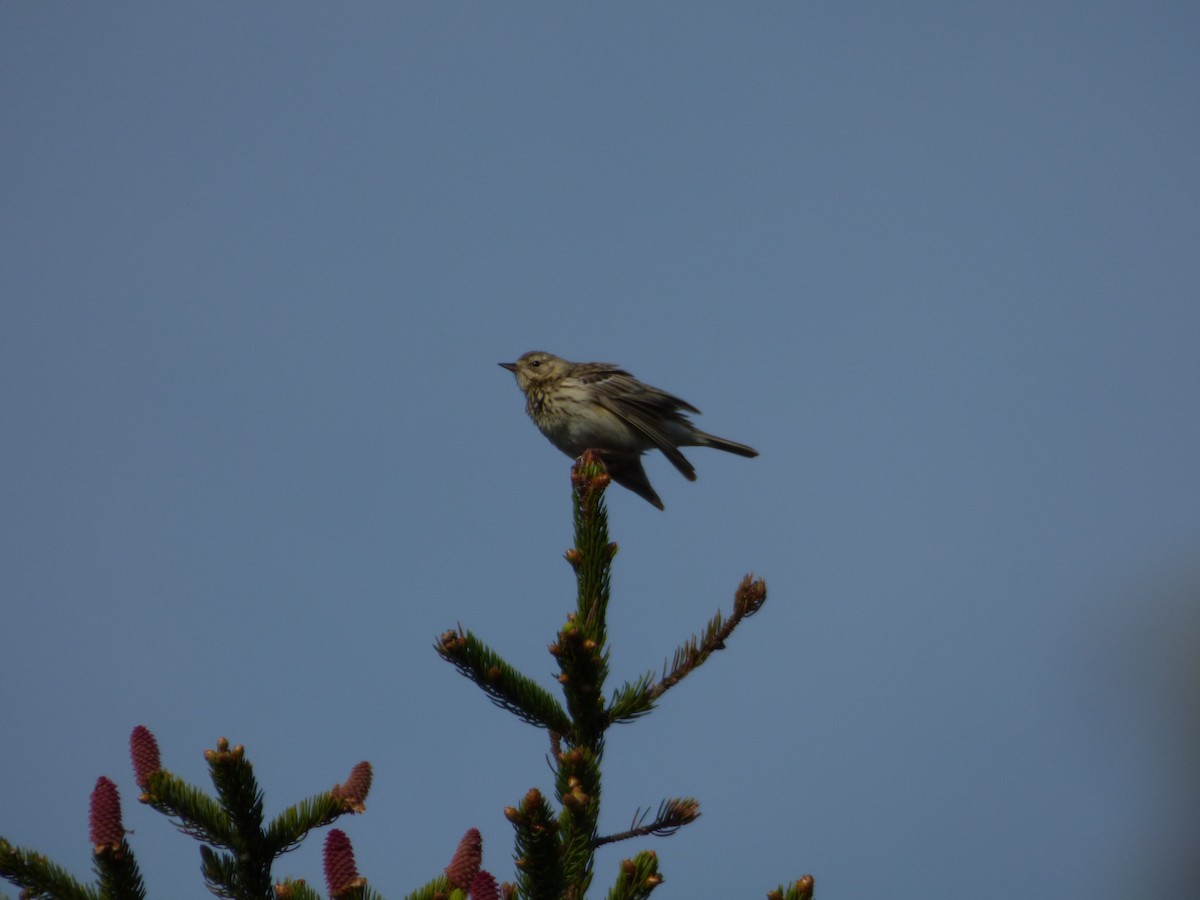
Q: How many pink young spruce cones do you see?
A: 6